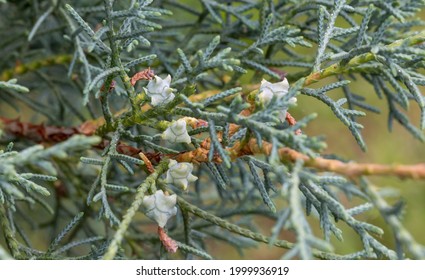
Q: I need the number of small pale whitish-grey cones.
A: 5